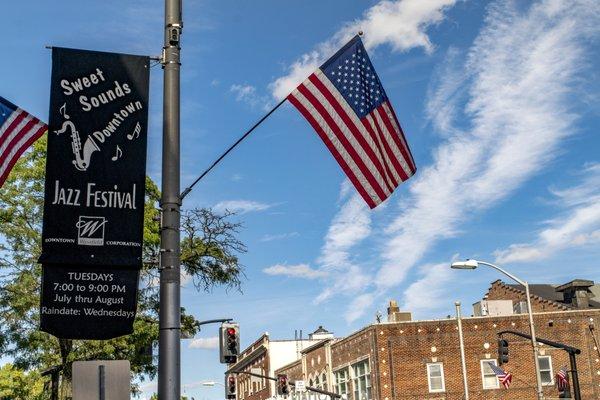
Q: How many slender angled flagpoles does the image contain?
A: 1